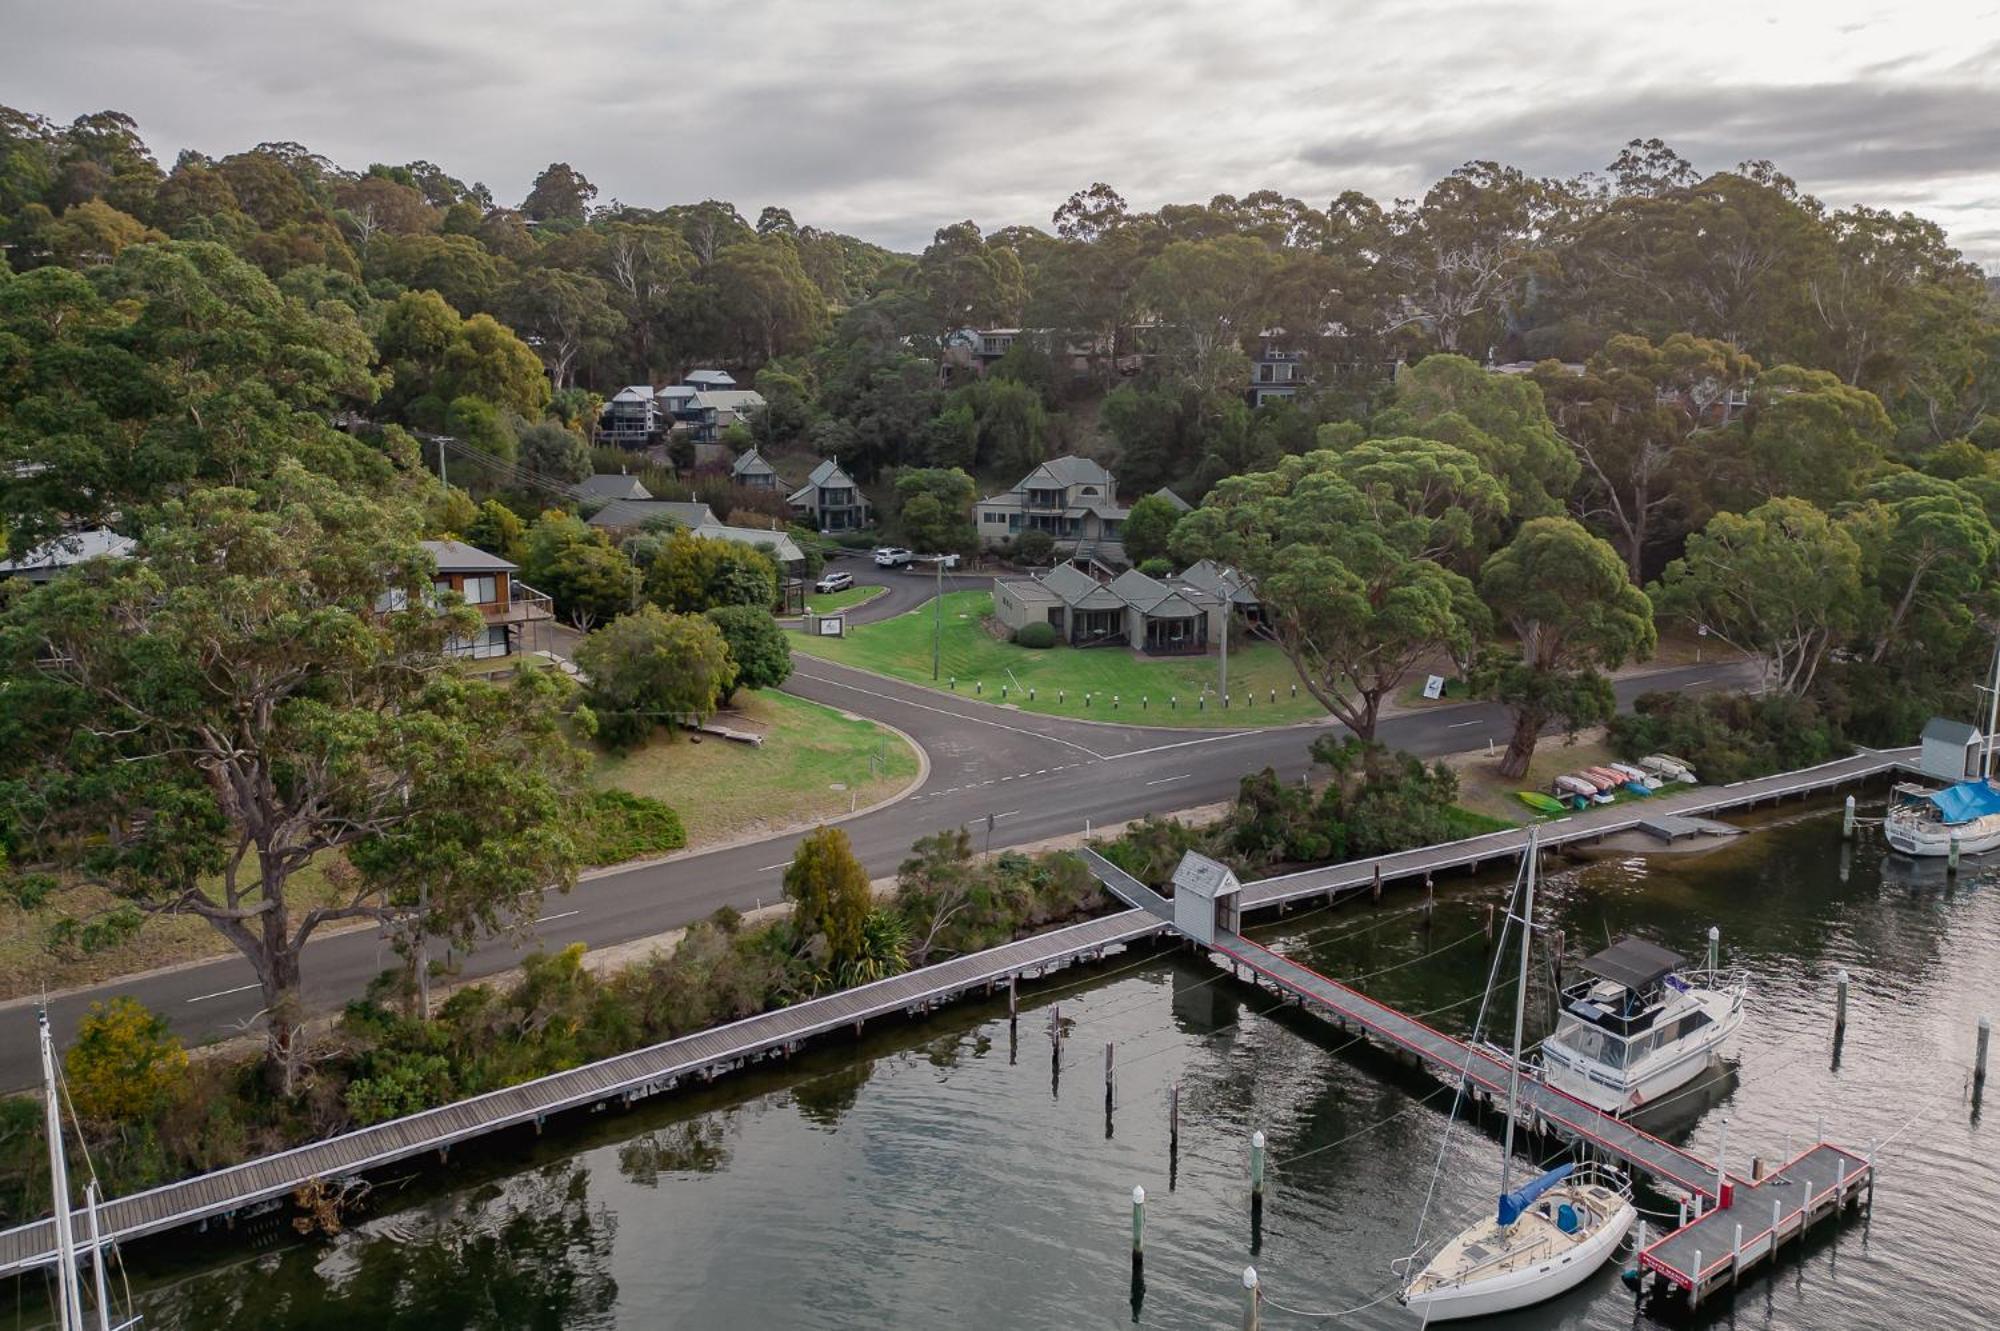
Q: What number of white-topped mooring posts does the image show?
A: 8